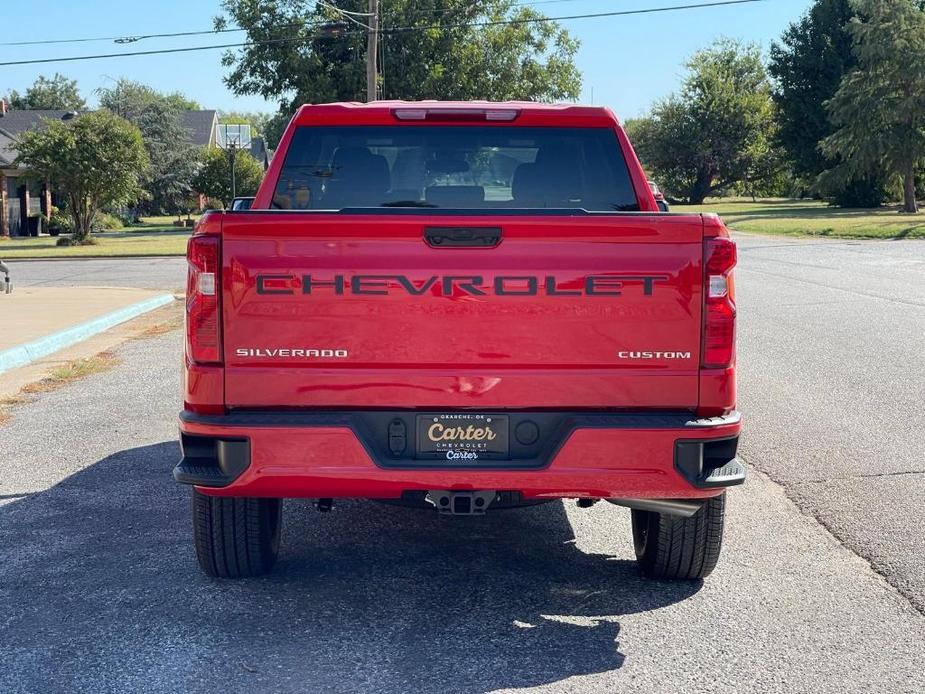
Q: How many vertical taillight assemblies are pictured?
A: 2